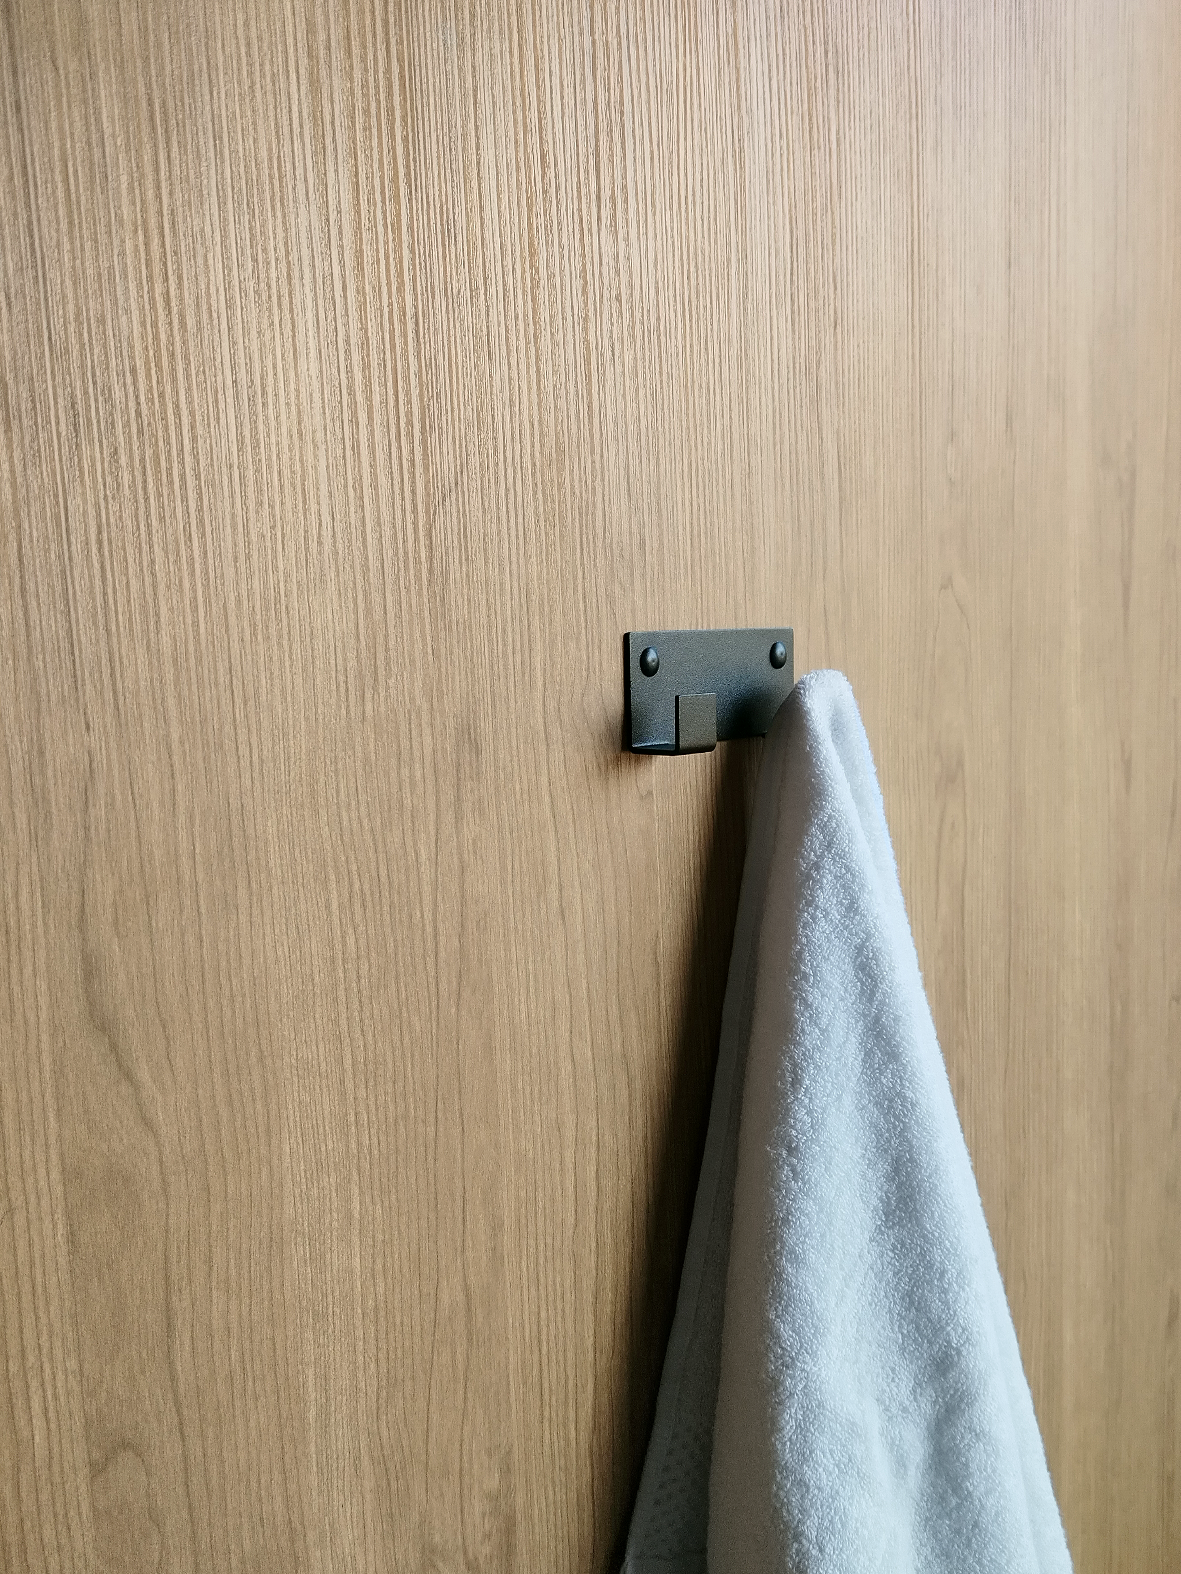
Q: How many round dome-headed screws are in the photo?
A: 2